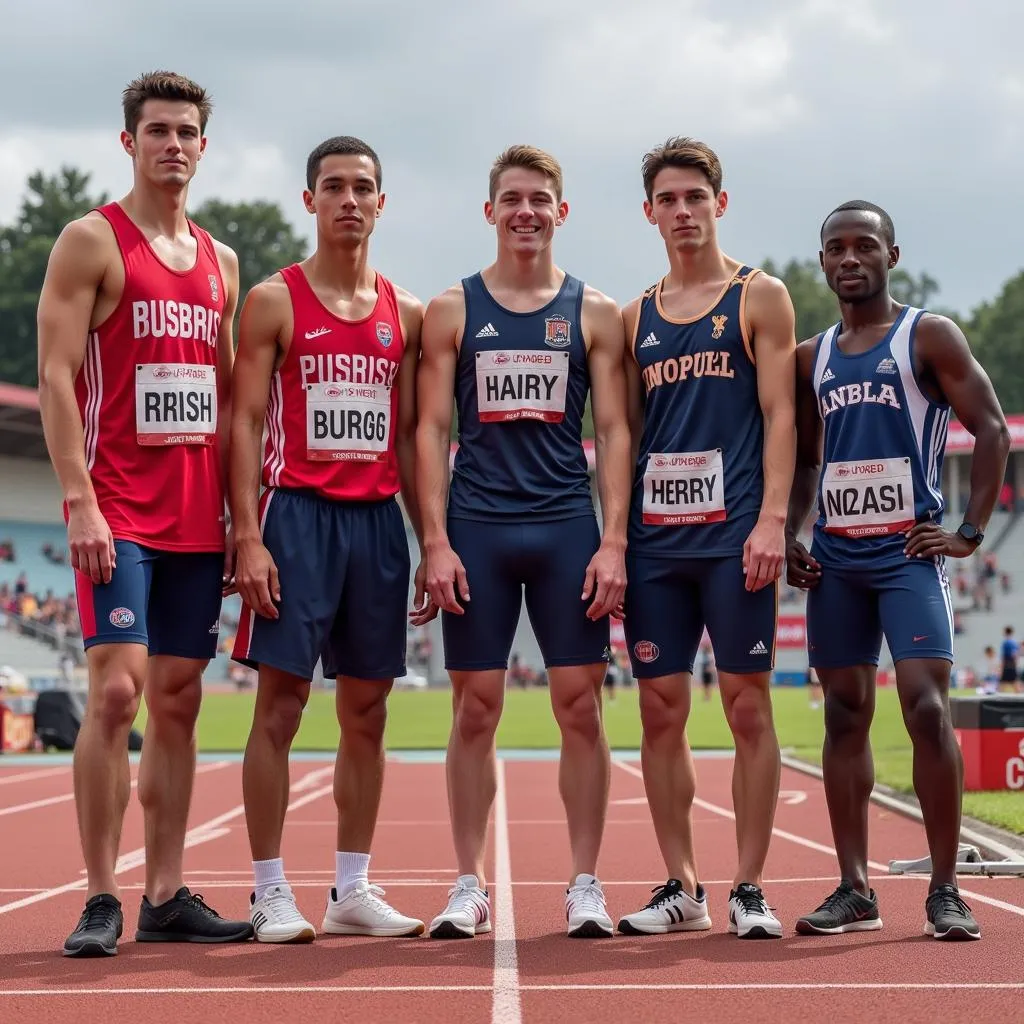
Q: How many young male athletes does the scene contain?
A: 5